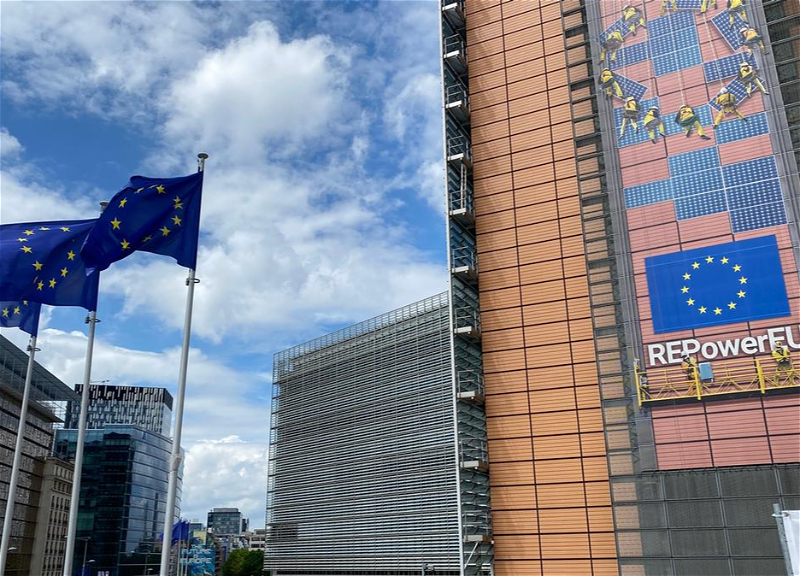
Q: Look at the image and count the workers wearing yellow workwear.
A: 14